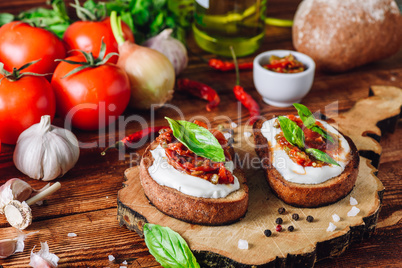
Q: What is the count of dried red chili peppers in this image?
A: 4